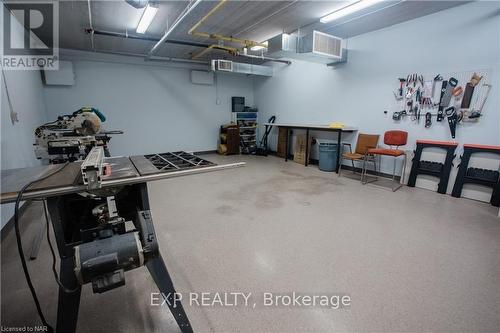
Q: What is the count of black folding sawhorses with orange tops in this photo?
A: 2